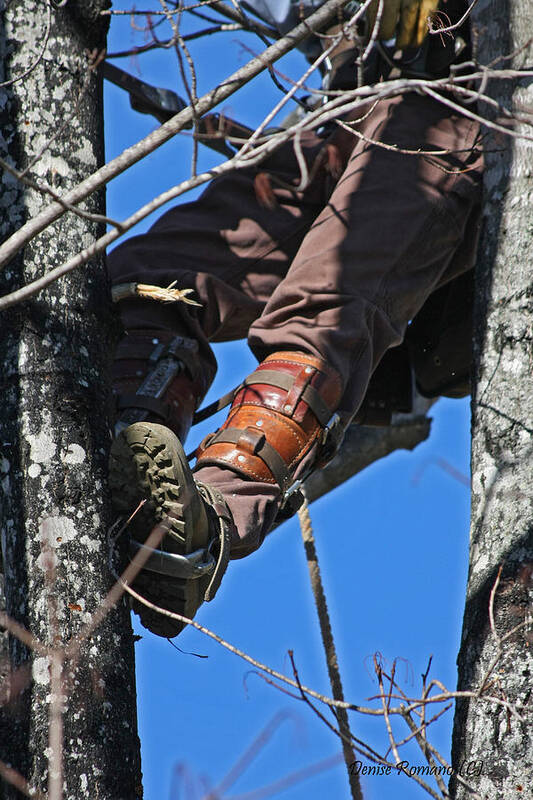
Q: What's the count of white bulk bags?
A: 0